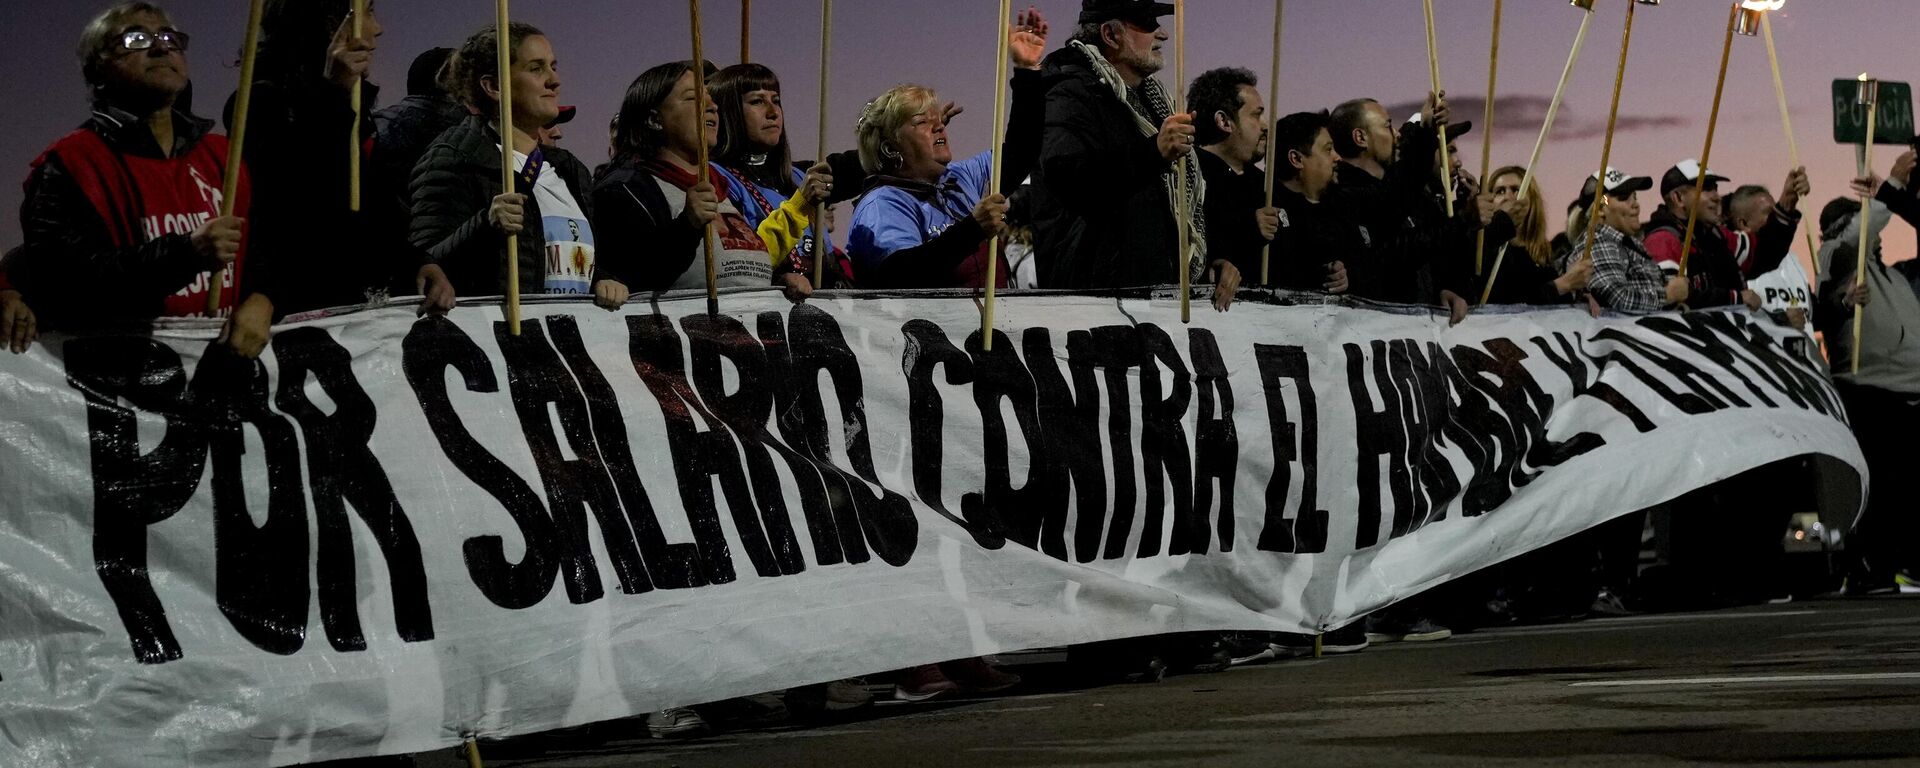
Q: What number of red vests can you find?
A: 1